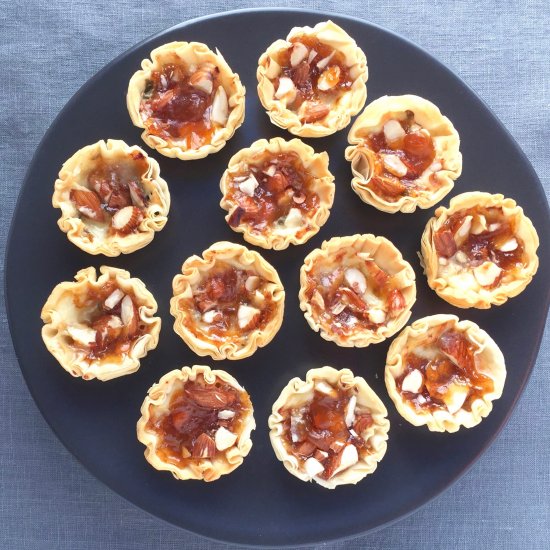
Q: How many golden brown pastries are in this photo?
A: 12